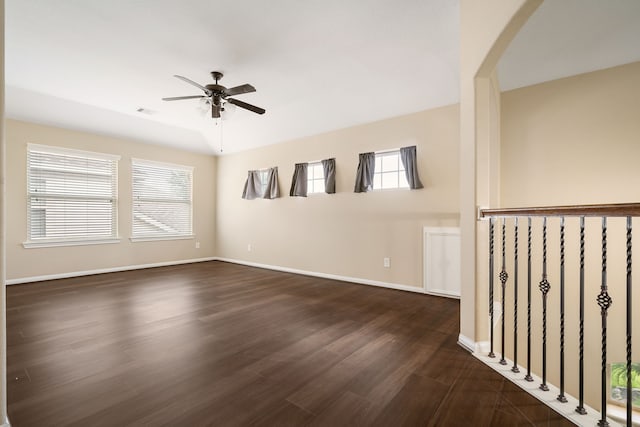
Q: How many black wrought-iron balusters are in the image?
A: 9